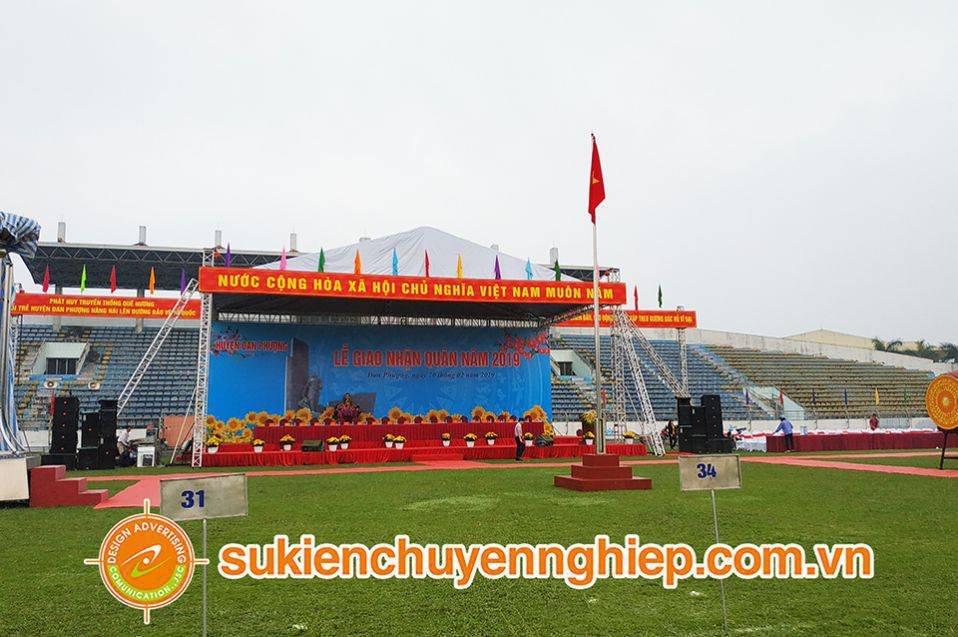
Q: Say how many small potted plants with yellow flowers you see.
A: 13